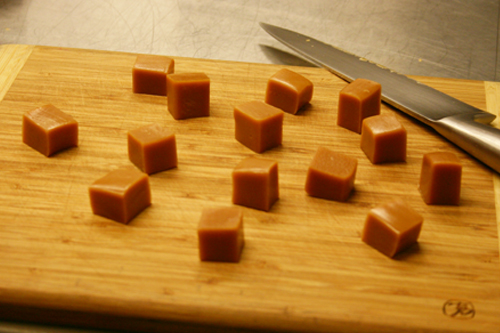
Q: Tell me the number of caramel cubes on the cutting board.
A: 14